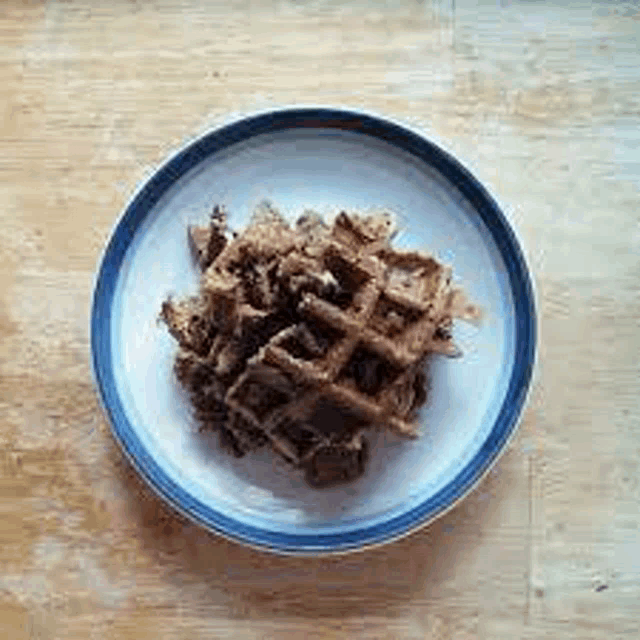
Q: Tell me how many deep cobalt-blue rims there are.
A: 1